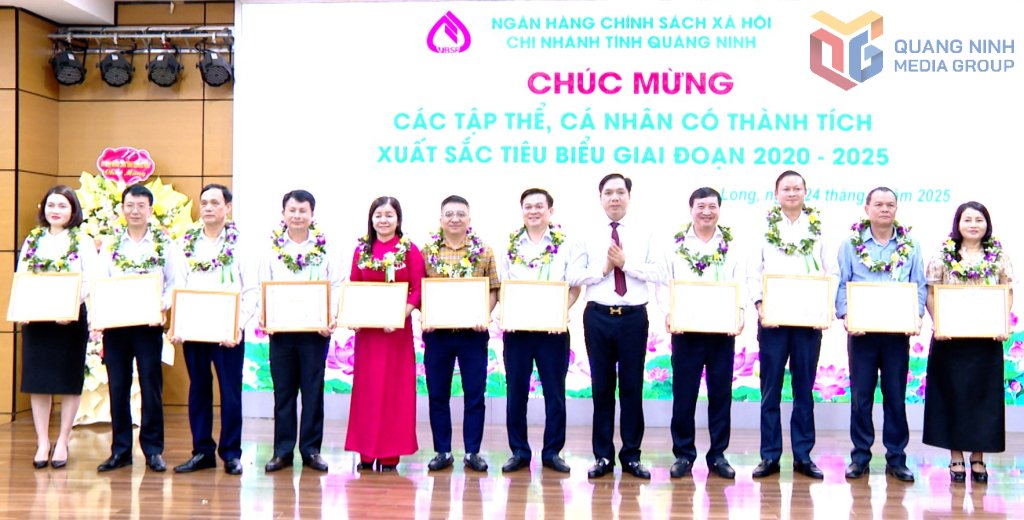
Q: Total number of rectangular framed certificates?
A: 11